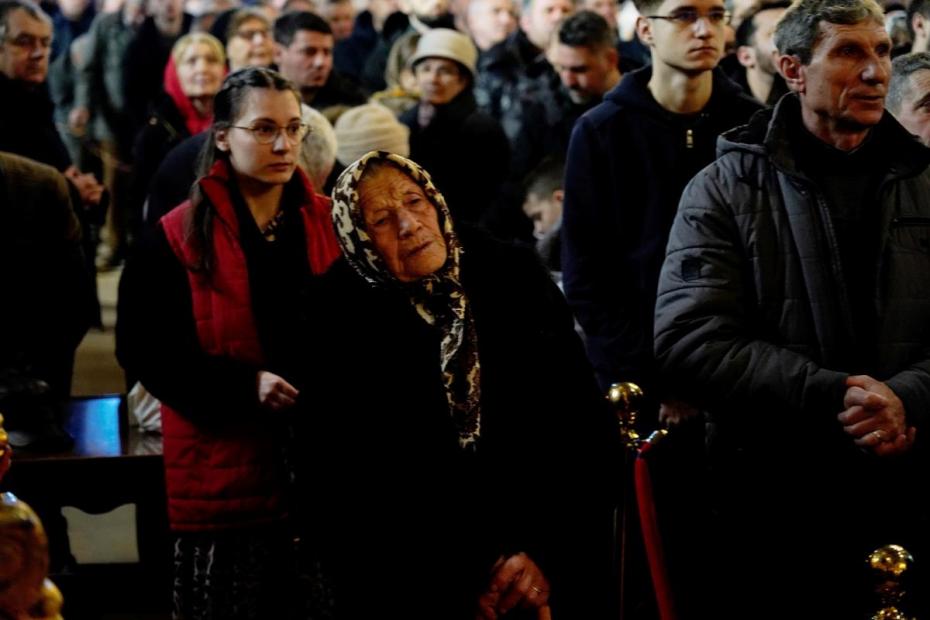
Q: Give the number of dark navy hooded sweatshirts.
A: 1